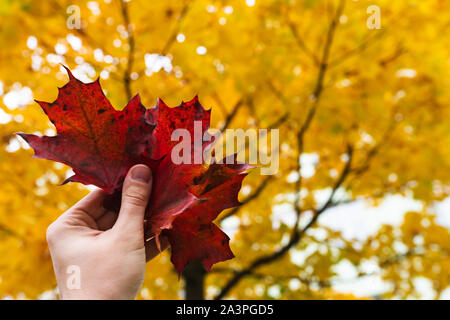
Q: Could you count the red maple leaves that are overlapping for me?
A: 3